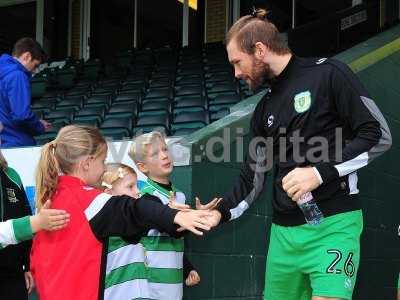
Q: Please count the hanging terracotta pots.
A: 0